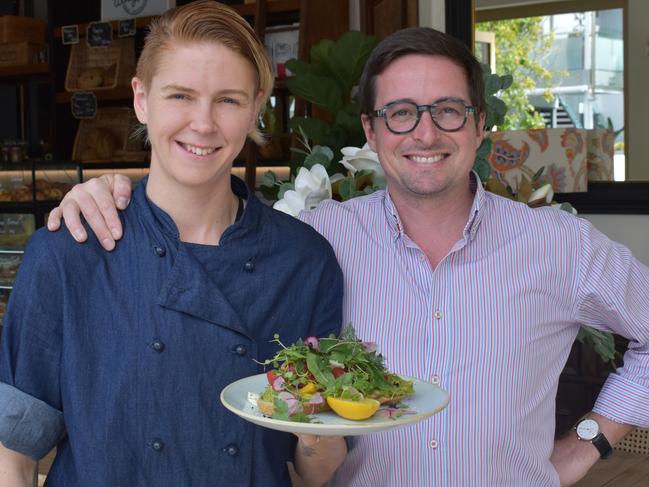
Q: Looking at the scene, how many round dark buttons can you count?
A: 6